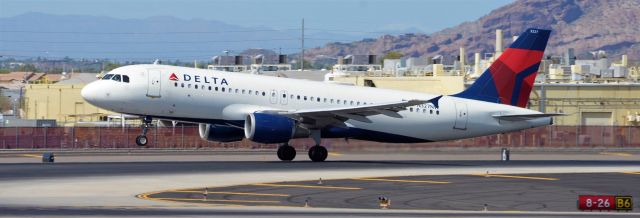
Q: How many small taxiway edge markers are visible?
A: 6